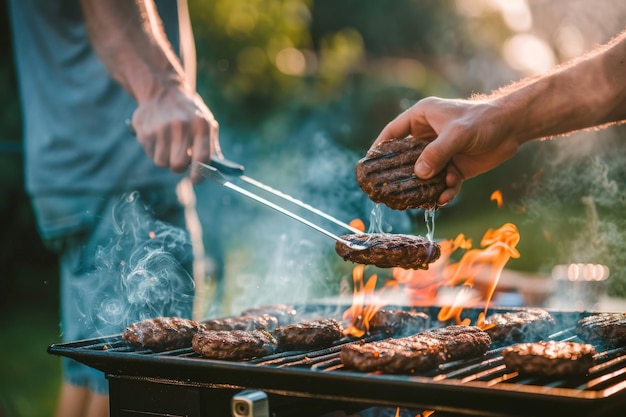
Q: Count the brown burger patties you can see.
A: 13